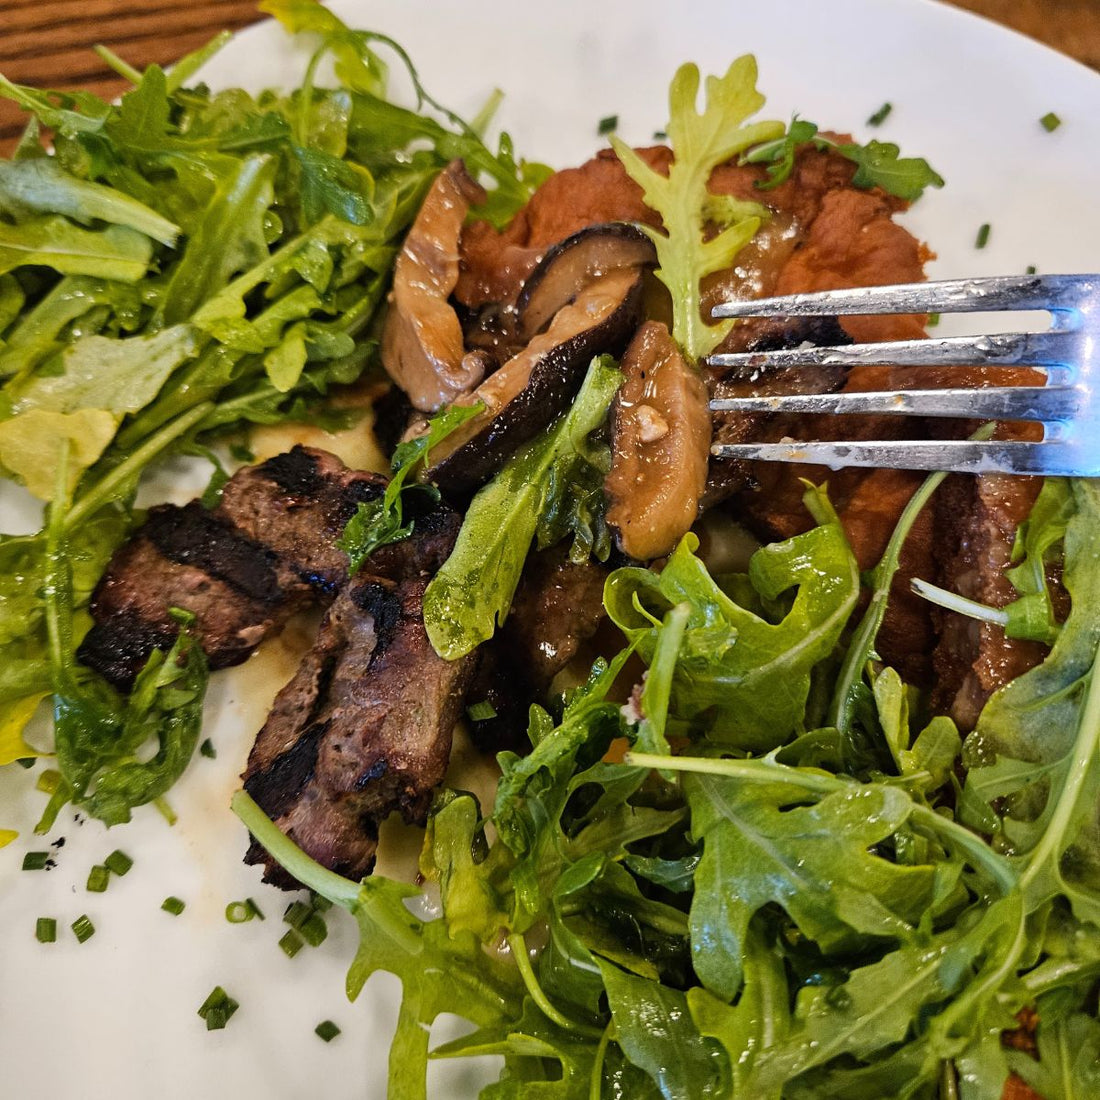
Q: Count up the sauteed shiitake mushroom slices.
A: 4